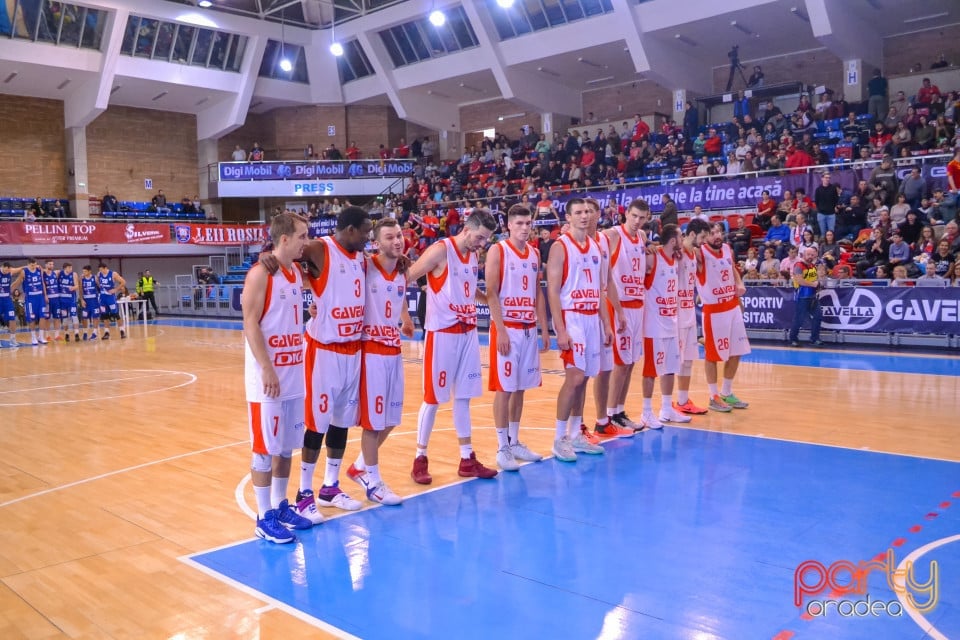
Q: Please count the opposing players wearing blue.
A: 6